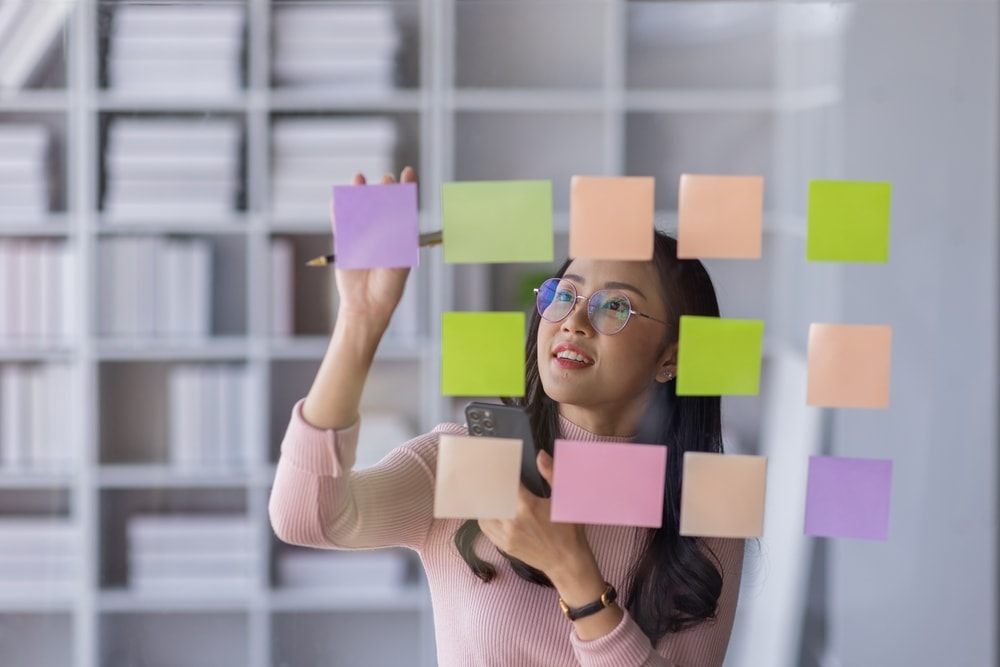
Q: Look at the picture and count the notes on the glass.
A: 12